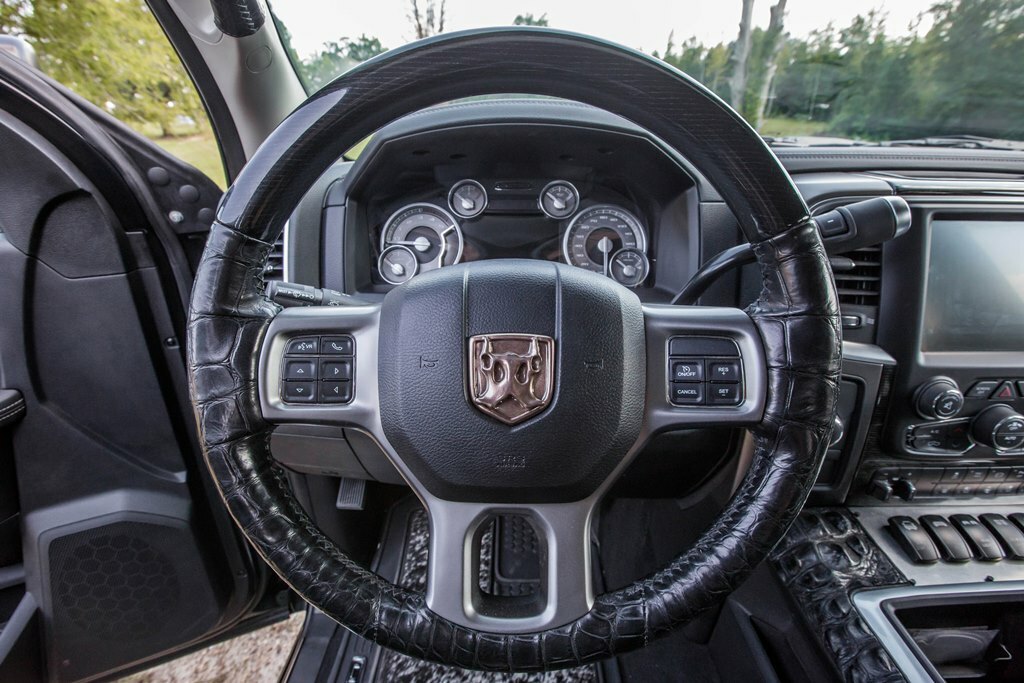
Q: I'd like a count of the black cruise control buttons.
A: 4